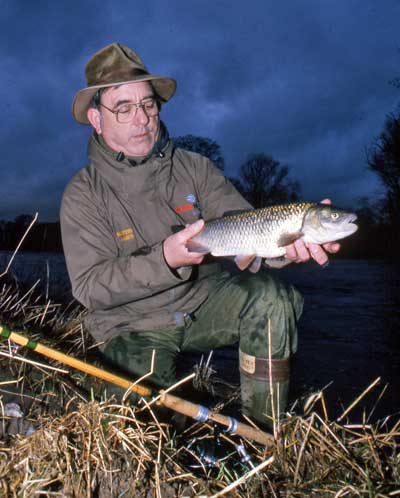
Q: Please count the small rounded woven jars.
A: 0